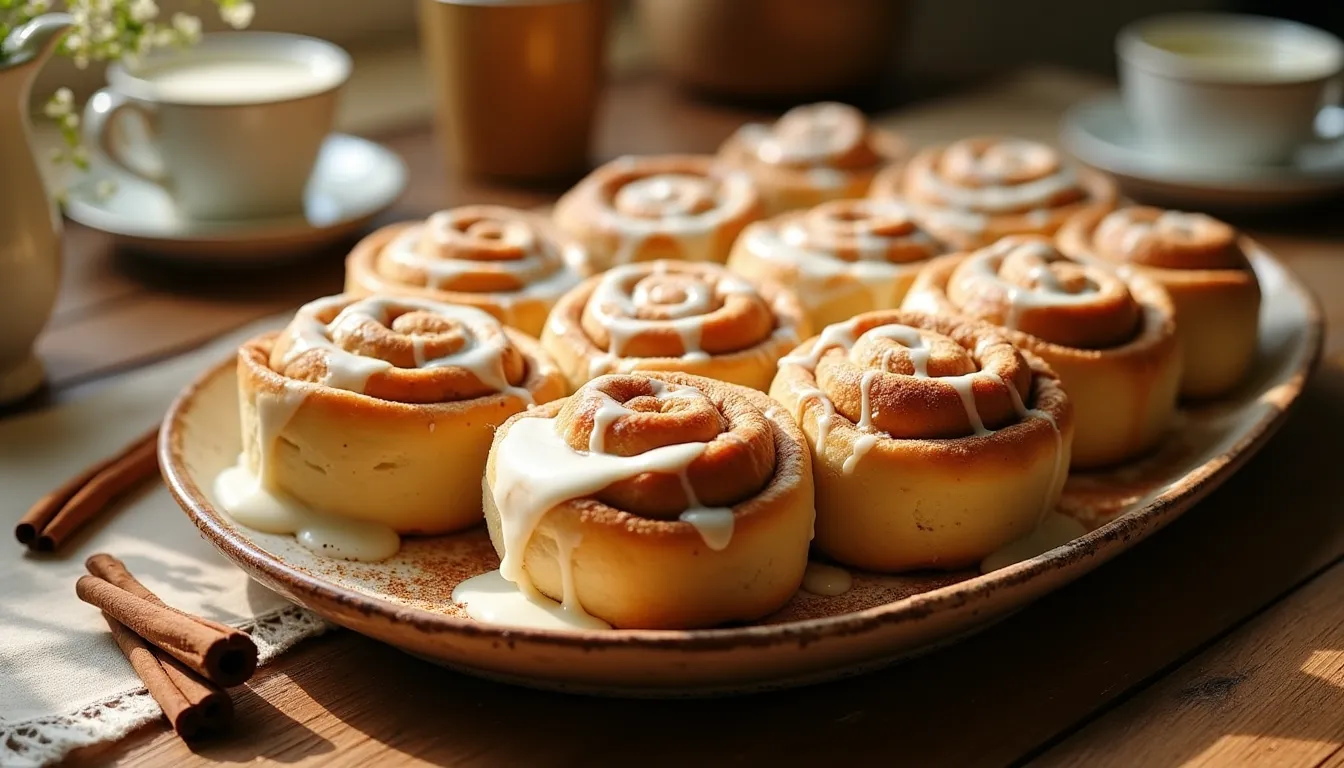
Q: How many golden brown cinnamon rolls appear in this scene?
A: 11